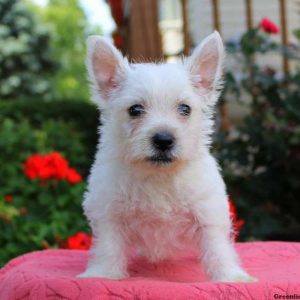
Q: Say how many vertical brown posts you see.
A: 5